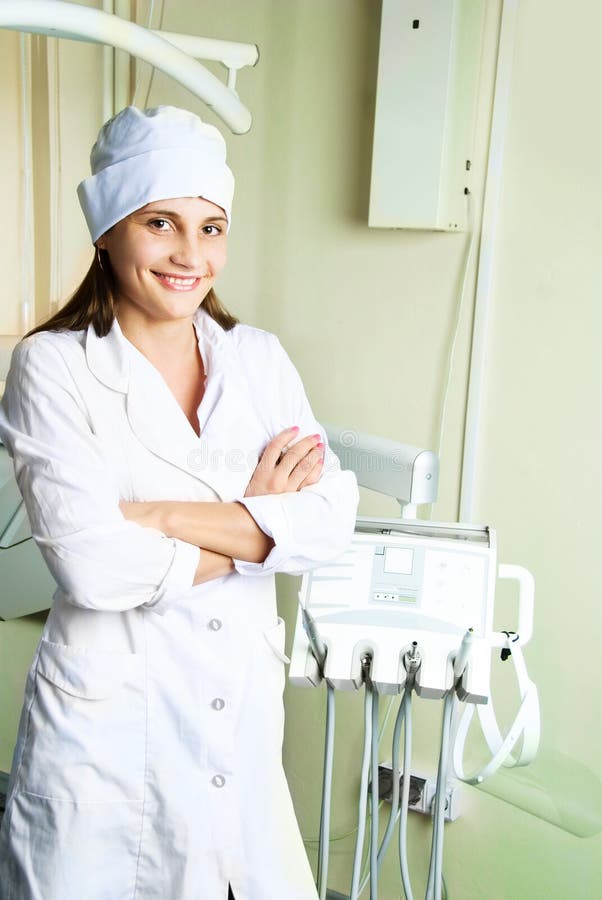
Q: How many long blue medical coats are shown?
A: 0